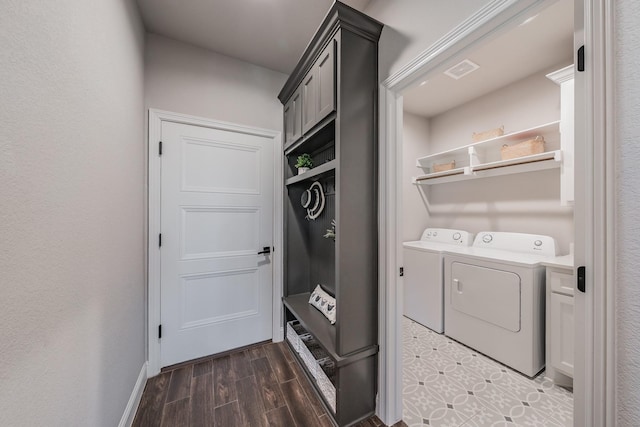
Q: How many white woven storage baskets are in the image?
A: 3